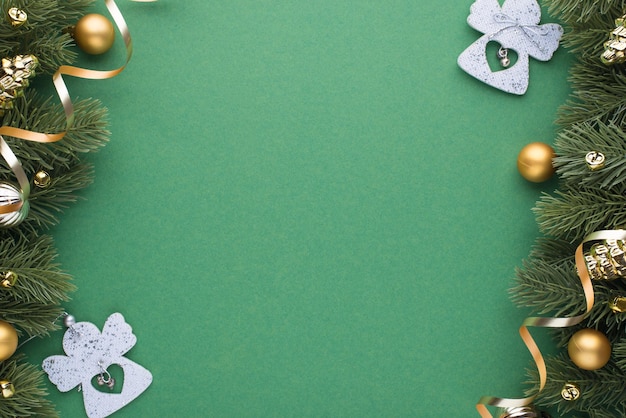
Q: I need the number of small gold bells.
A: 7